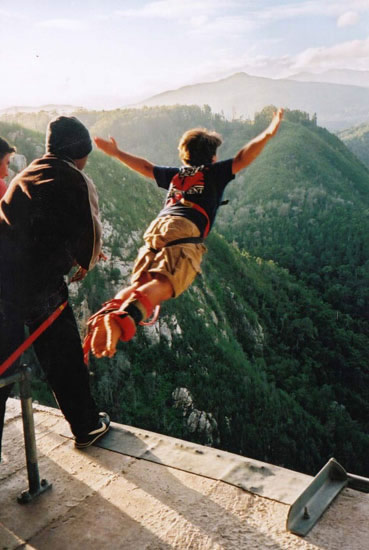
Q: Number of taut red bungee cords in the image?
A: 1